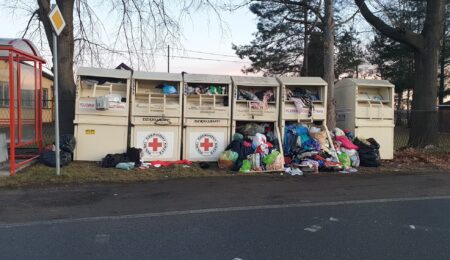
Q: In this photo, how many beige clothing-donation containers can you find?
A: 6